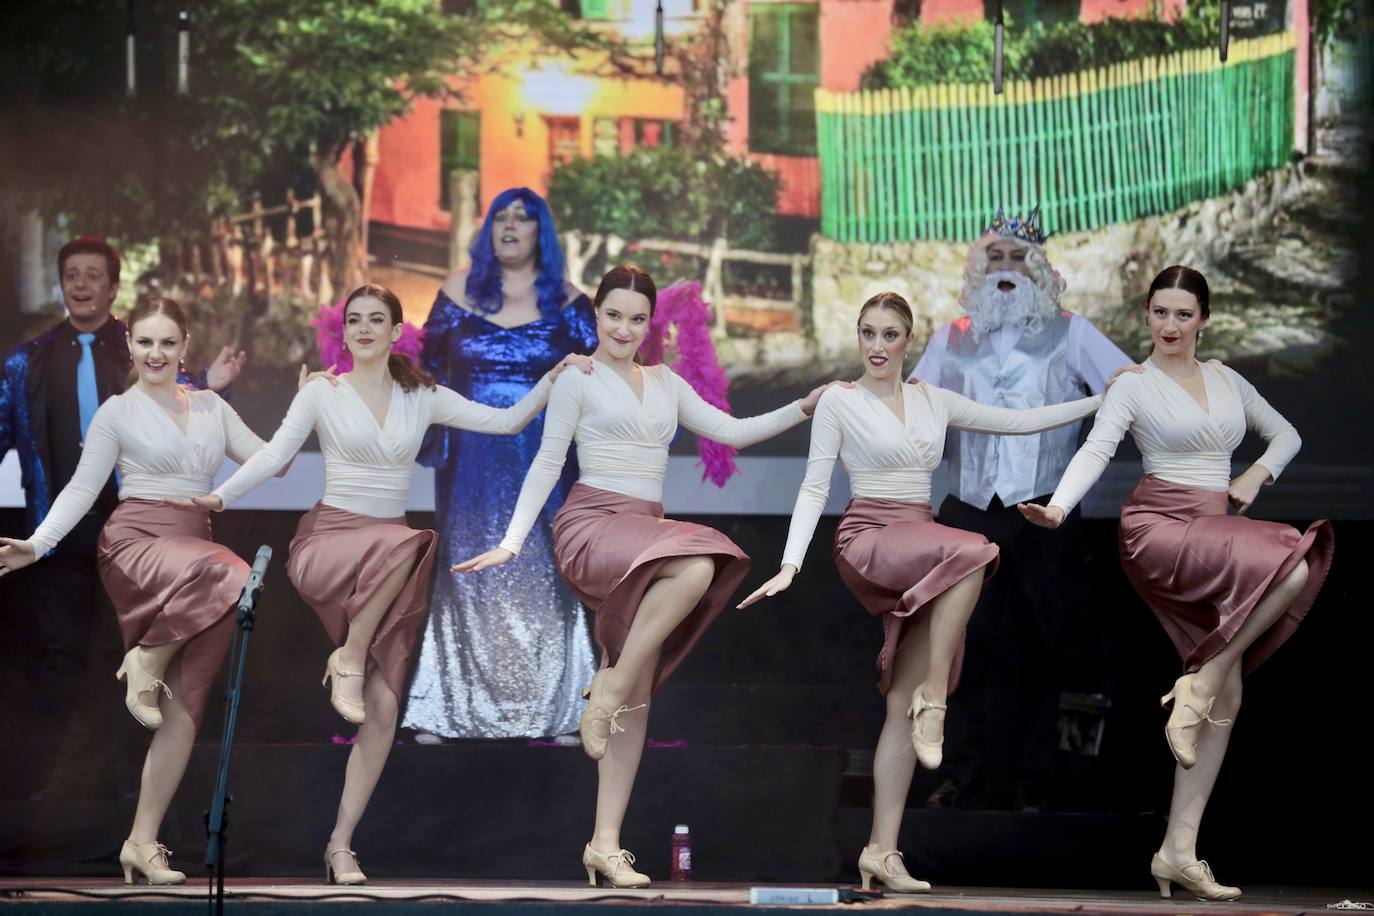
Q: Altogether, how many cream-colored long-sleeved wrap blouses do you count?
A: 5